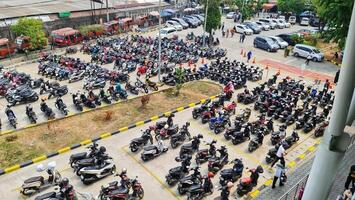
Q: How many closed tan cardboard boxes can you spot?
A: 0